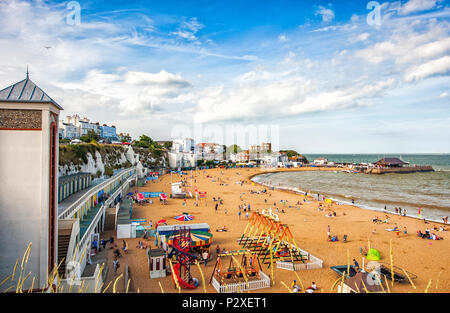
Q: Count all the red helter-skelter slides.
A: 1